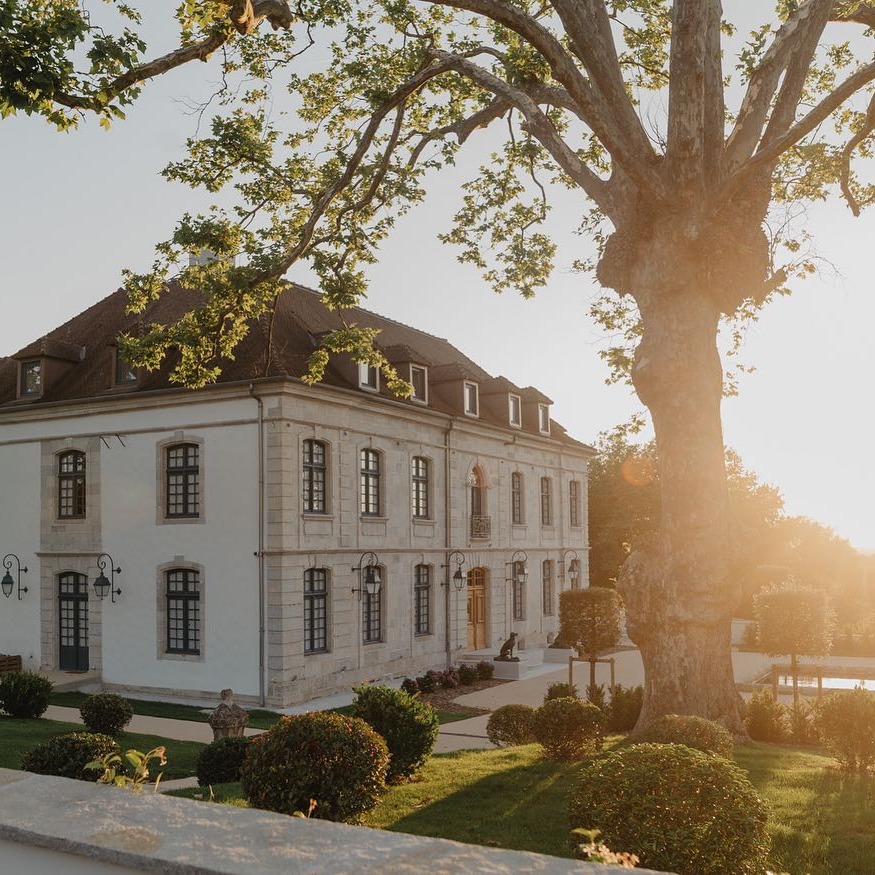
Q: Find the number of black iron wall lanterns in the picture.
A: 6